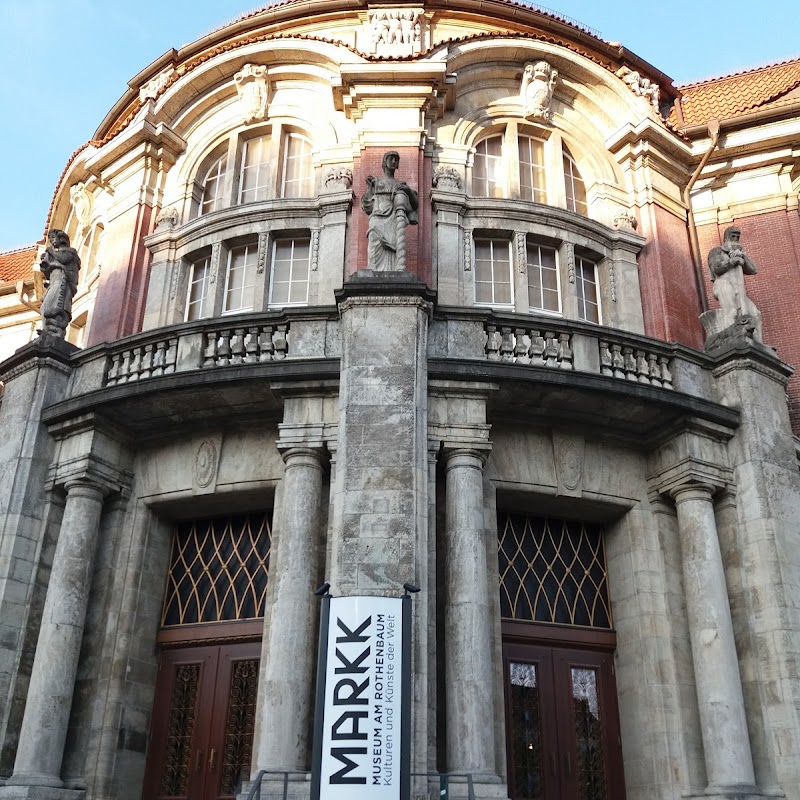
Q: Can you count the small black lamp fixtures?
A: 2